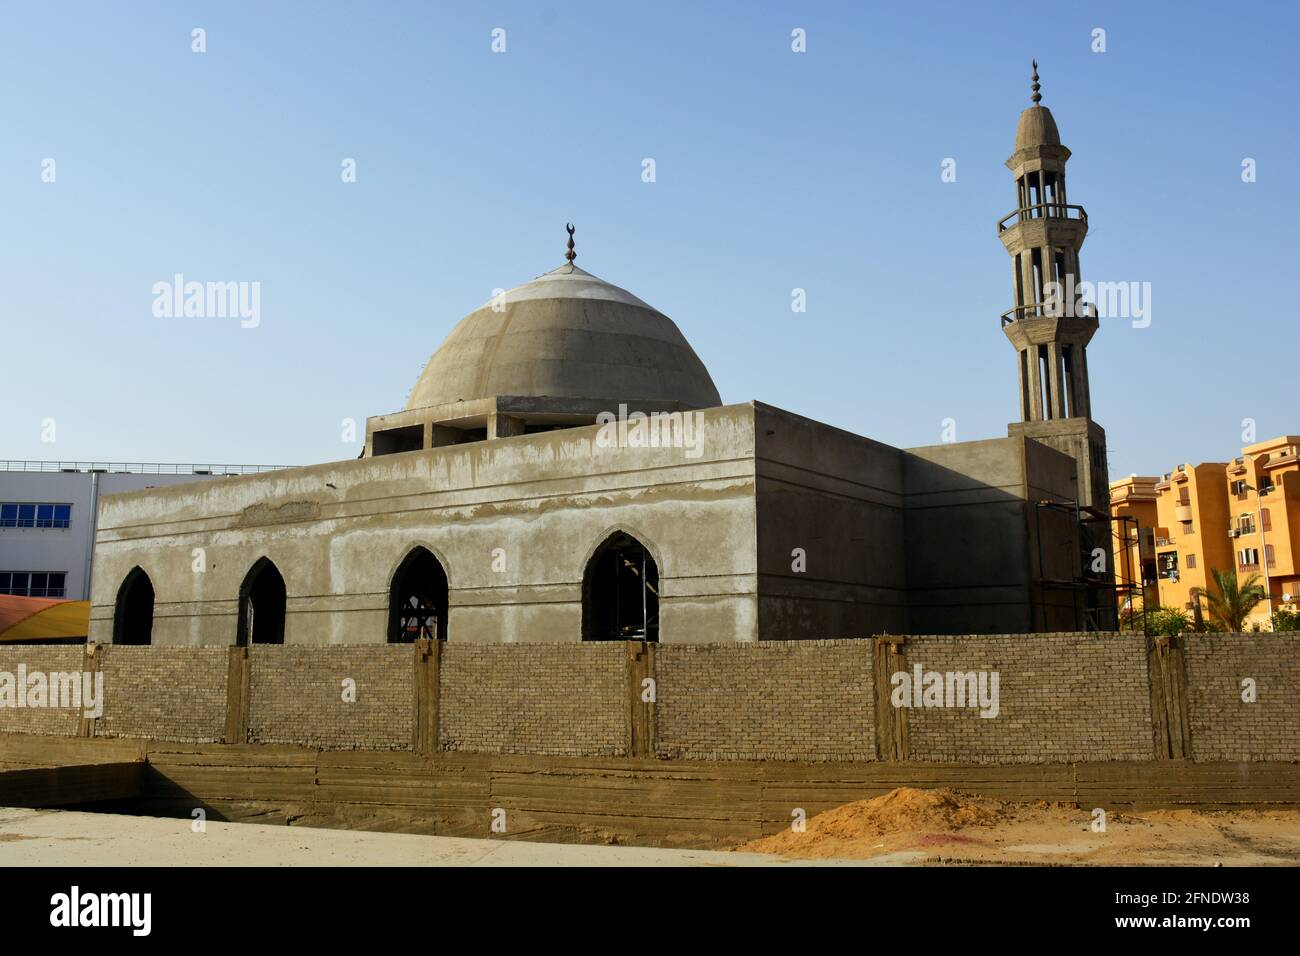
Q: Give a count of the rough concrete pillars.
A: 6